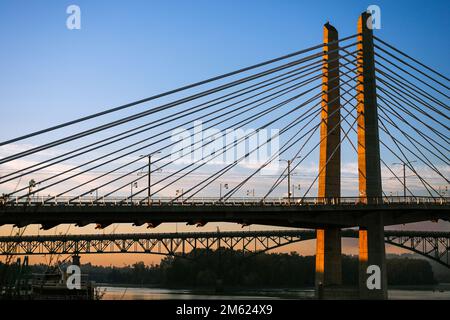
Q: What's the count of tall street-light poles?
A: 3